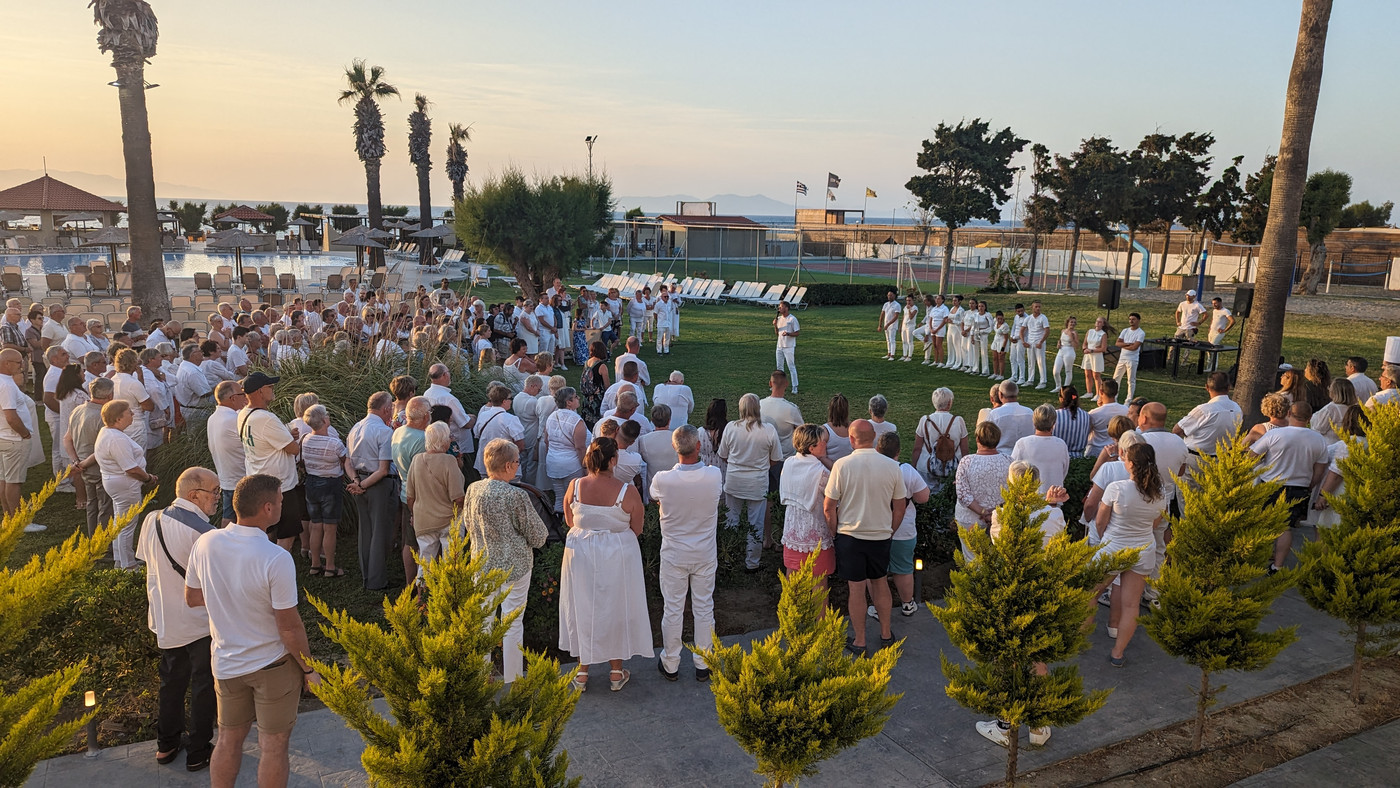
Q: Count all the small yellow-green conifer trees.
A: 6